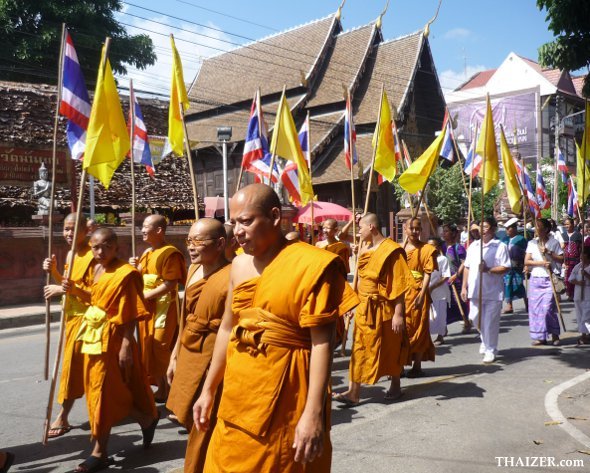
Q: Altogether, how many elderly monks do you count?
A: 1